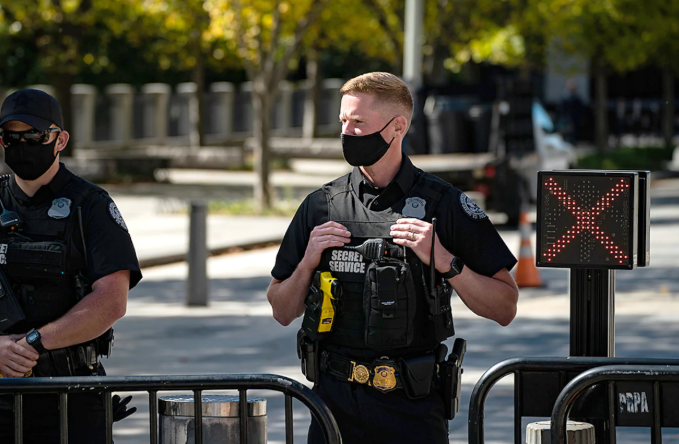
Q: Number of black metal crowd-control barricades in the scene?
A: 3